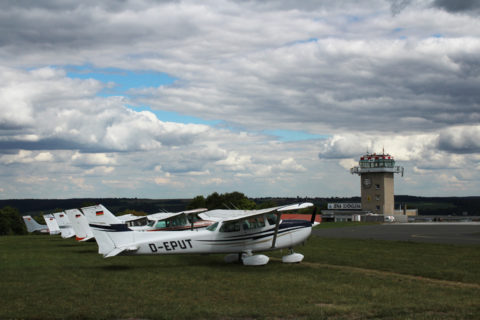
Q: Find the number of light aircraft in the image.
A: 5